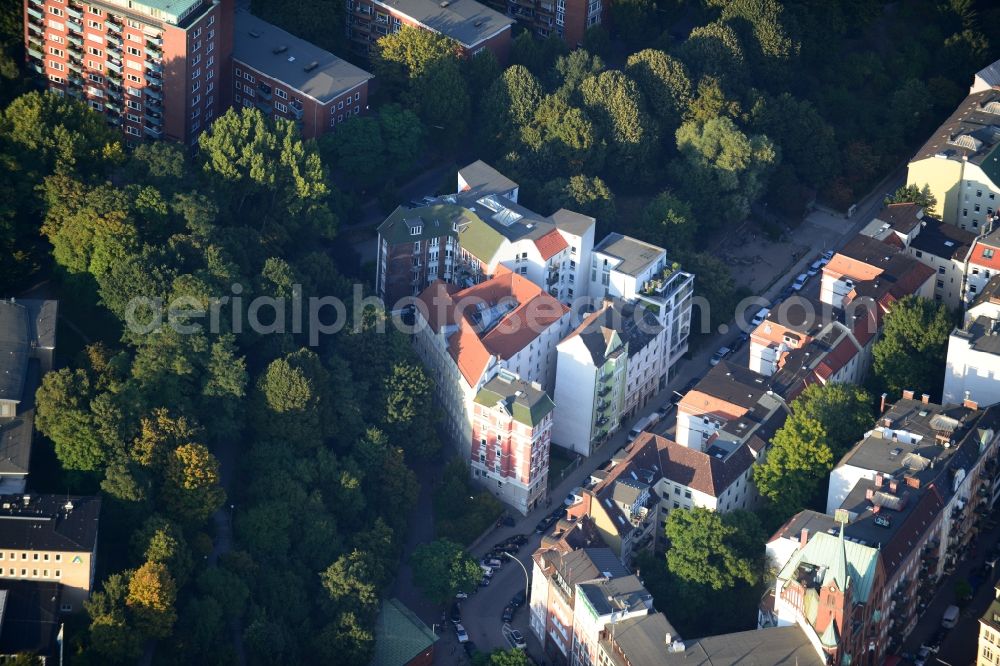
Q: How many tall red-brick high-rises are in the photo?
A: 1